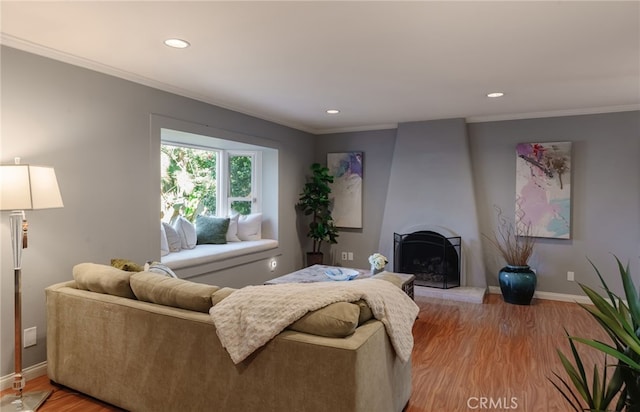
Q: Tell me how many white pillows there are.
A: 5